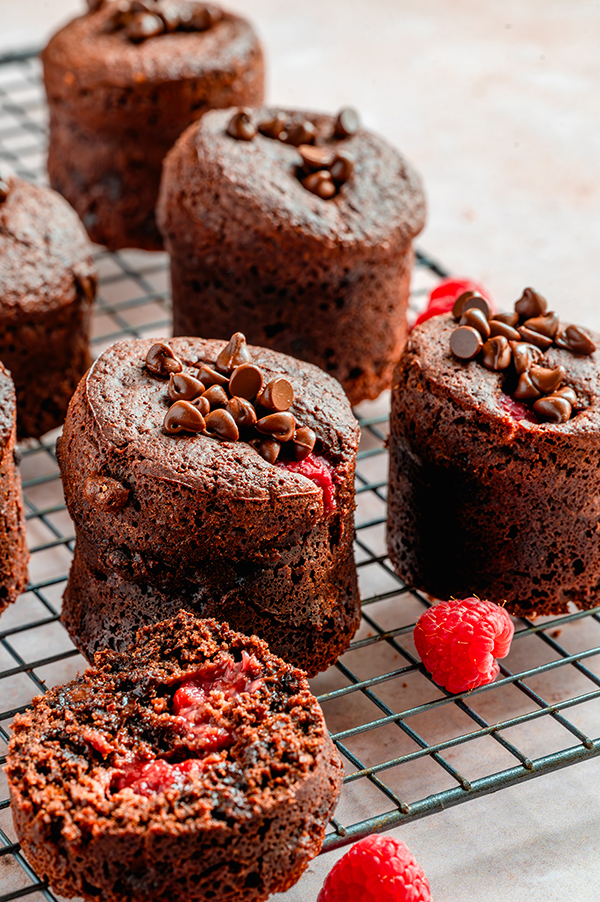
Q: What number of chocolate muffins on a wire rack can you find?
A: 7